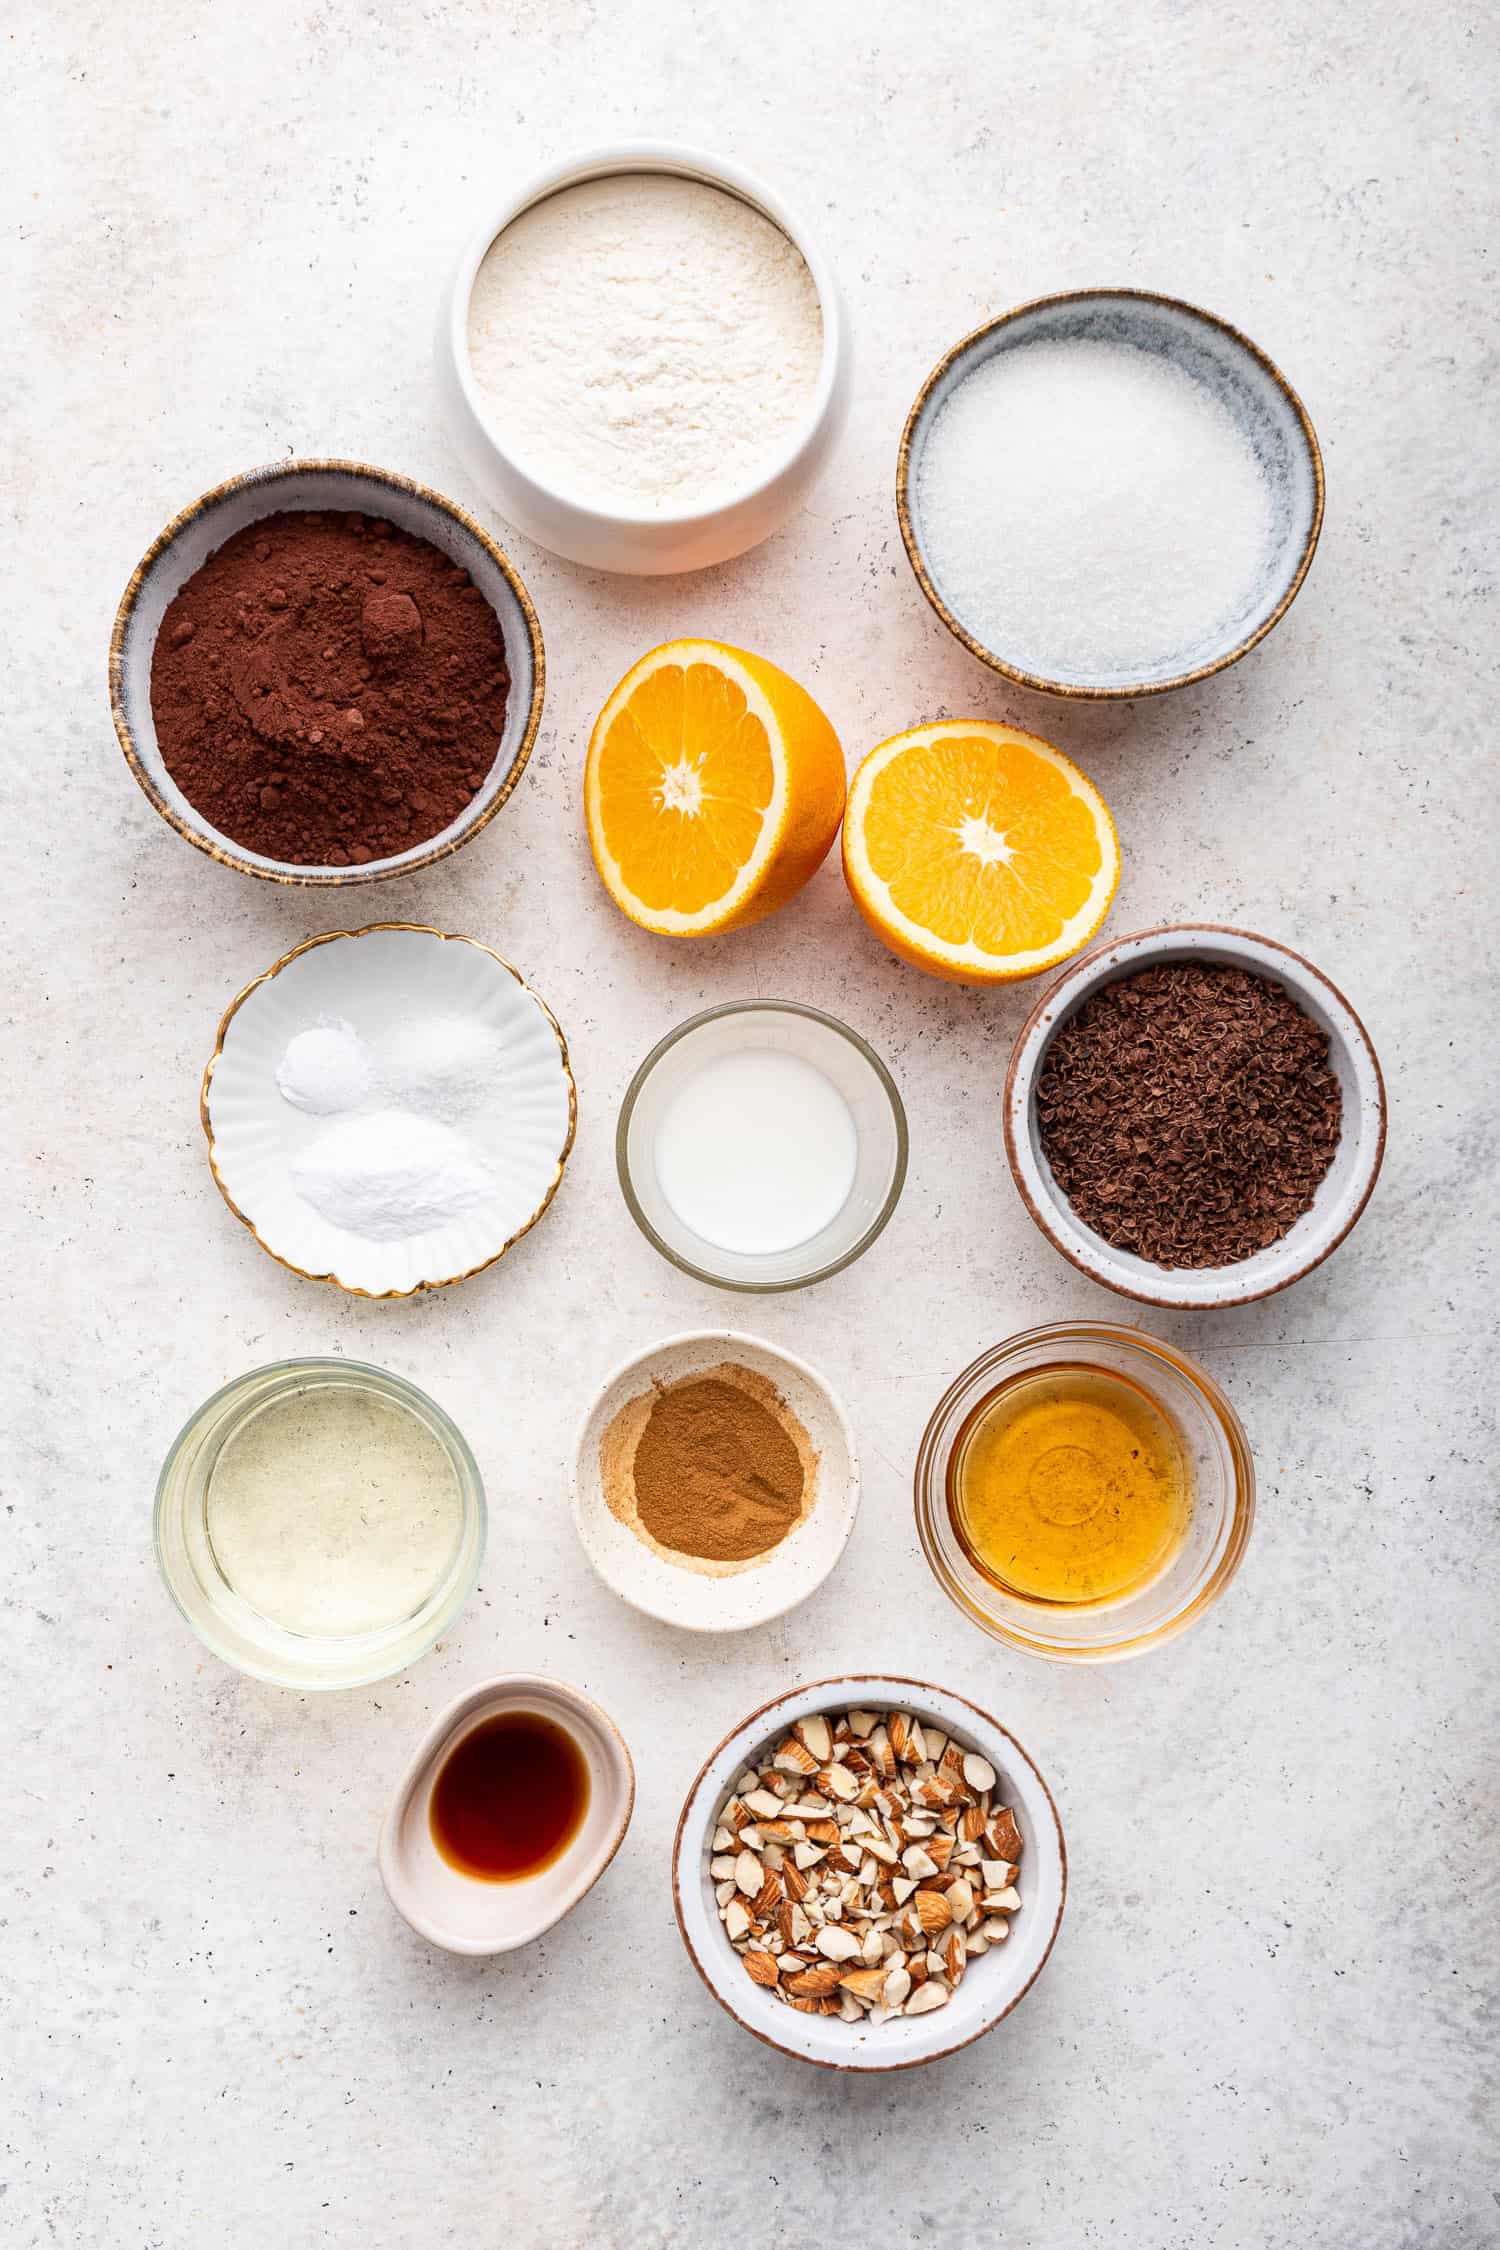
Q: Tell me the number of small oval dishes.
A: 1